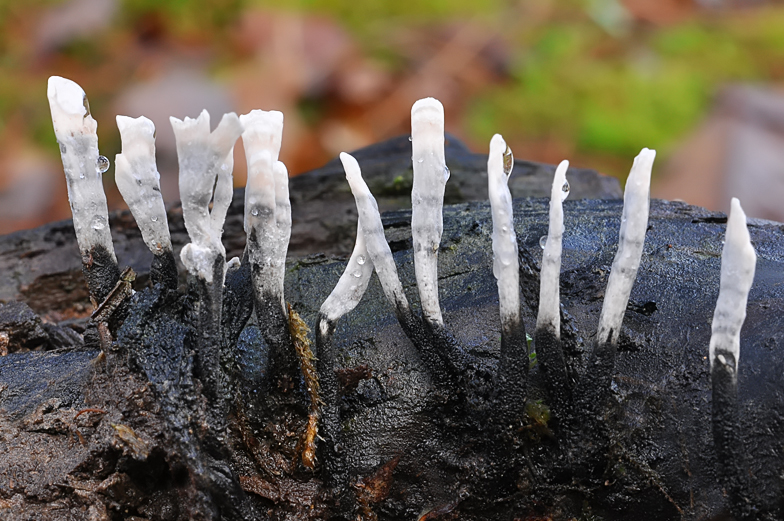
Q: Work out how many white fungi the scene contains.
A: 11